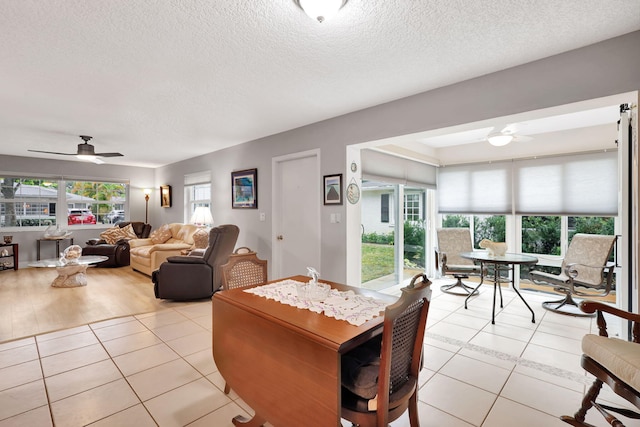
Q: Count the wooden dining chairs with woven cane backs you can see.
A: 2